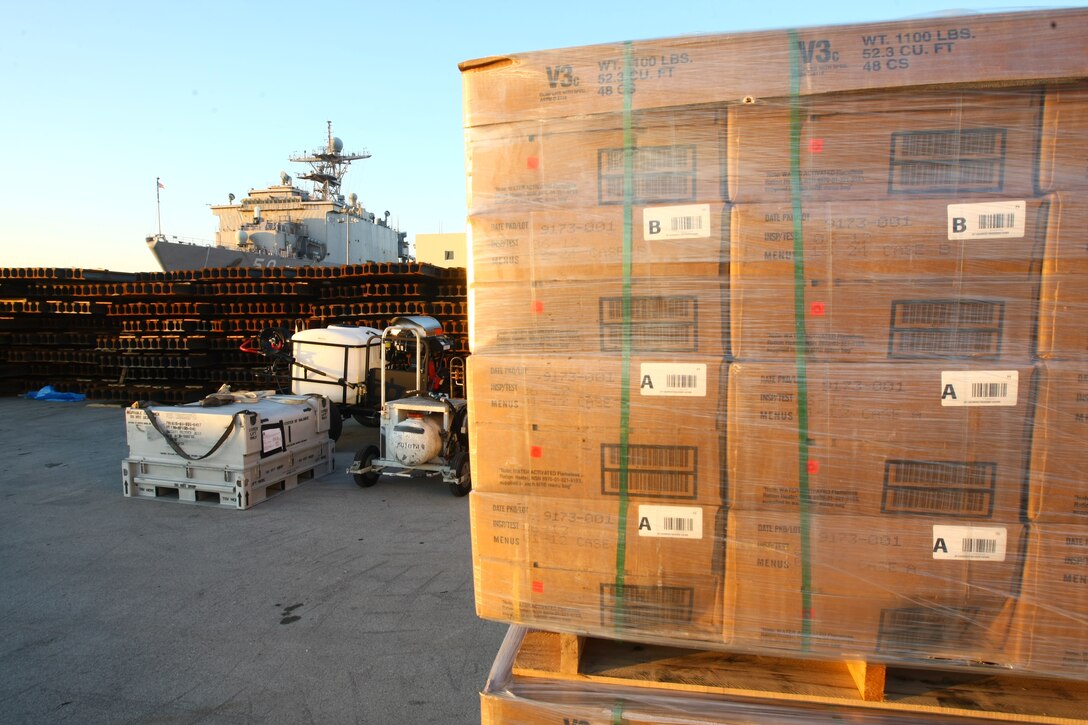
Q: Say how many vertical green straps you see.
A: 2